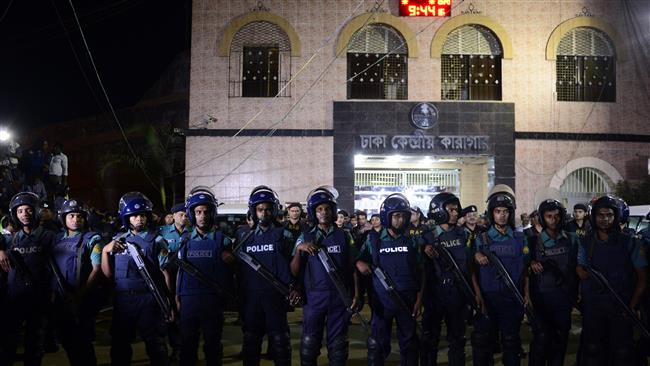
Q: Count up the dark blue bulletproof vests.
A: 11